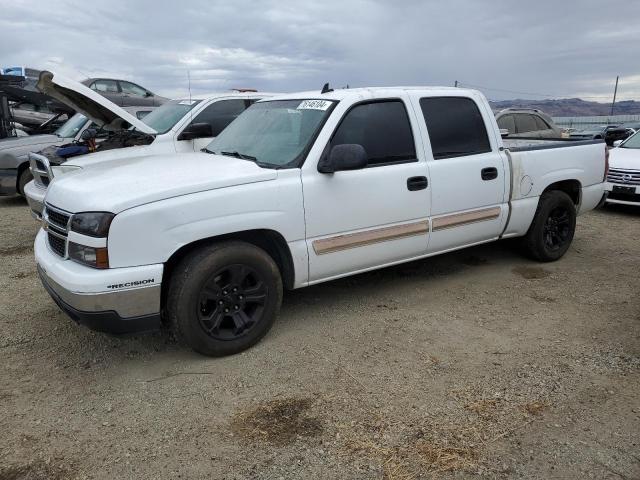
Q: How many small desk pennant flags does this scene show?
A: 0